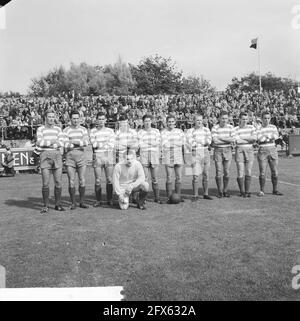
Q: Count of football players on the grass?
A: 11